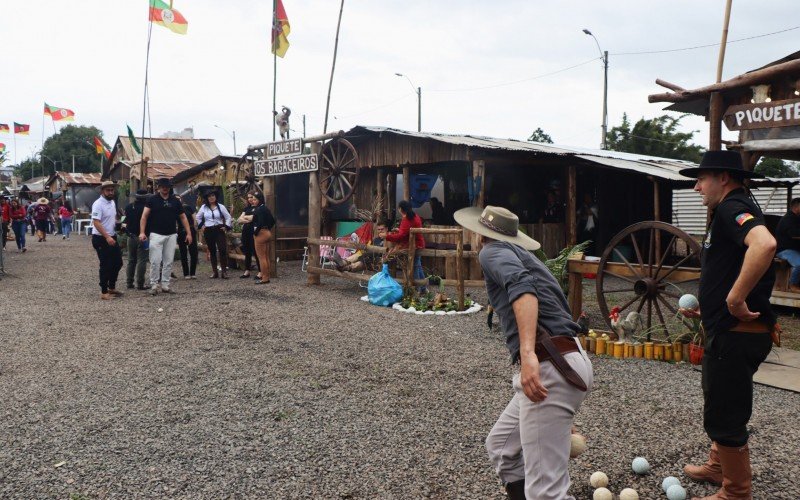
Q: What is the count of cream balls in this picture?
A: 4